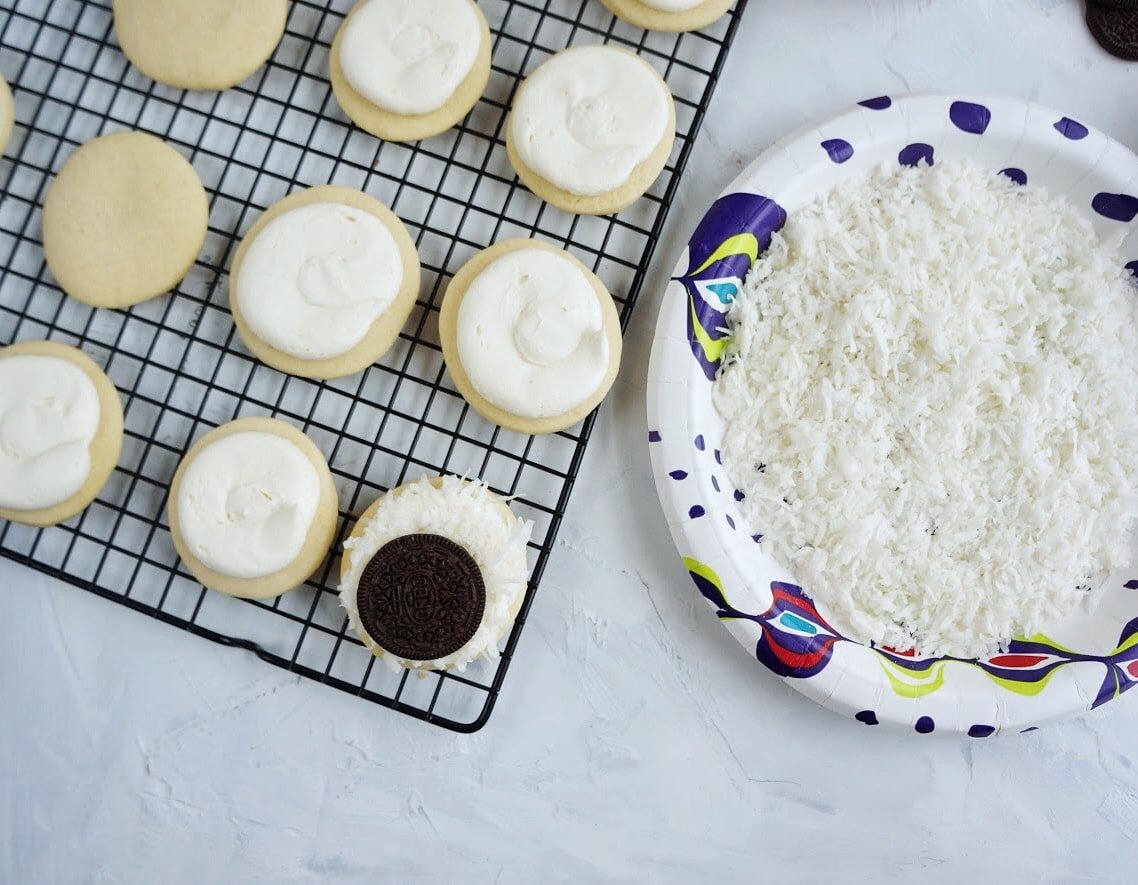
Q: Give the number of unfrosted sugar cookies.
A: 3